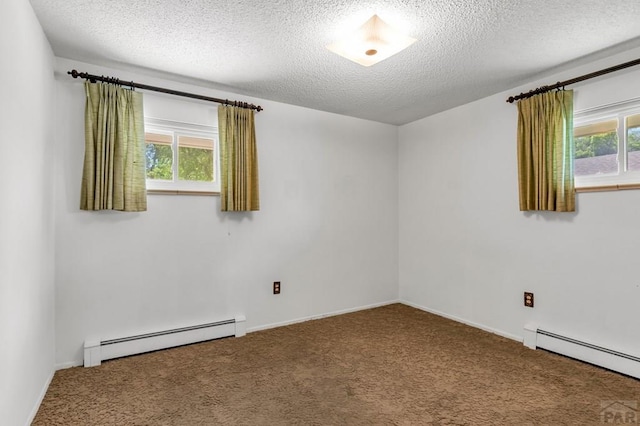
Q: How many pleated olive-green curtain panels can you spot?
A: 3